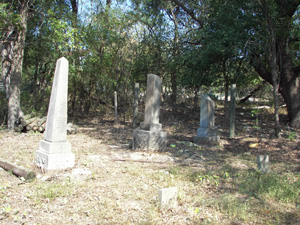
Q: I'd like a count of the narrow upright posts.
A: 3